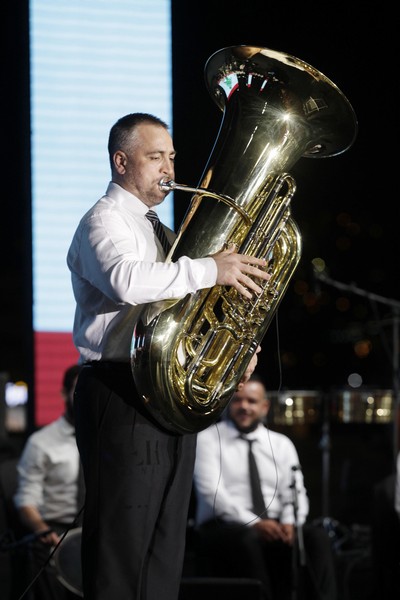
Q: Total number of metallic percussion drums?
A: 2